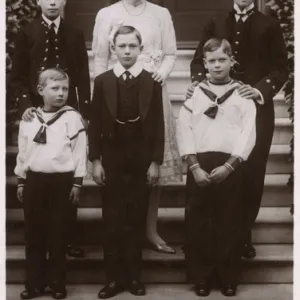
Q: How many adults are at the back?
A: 3